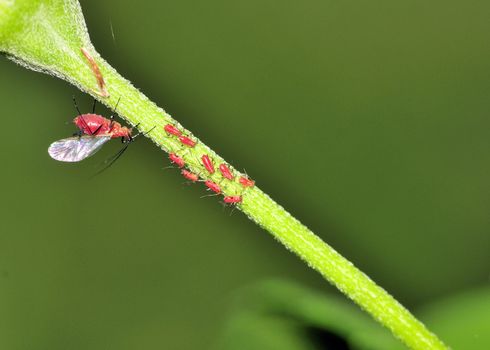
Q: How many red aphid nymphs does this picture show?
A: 9